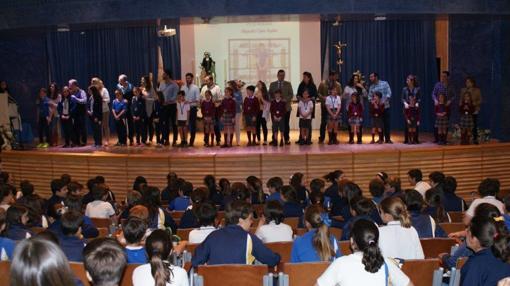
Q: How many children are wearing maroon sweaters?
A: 9